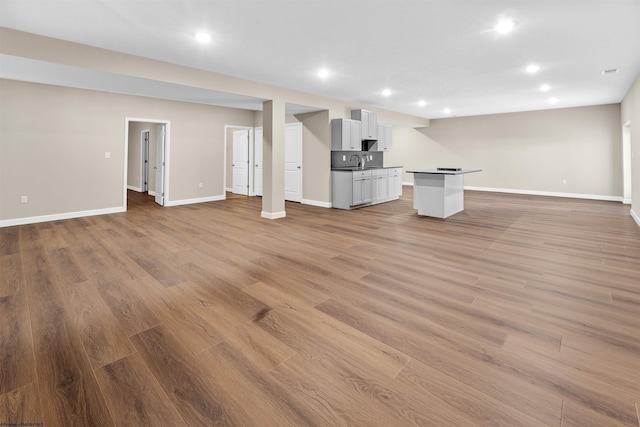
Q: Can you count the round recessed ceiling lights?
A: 9